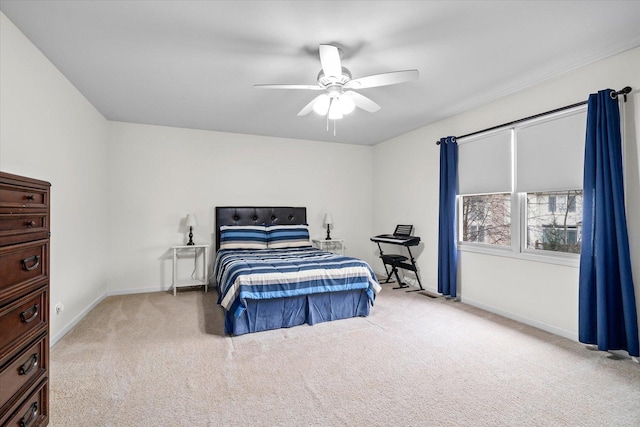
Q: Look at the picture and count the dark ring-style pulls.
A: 4